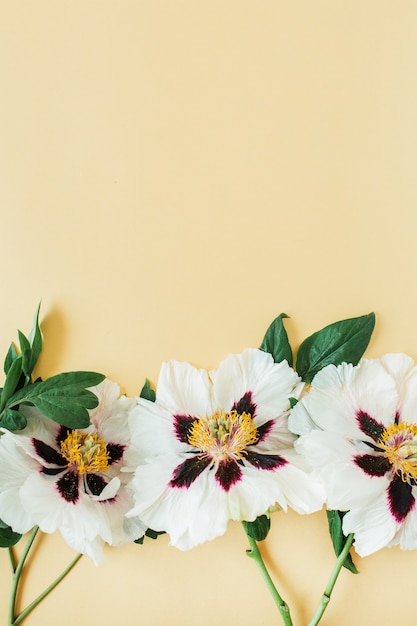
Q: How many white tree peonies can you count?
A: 3